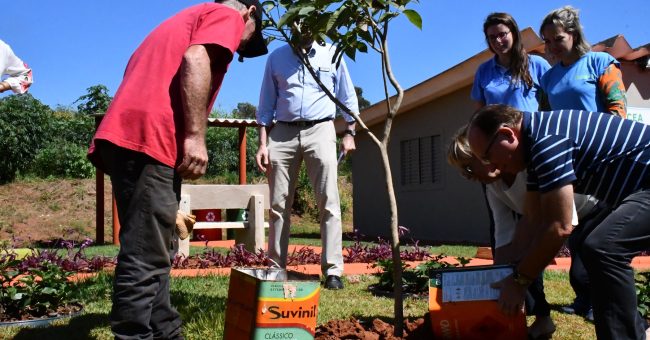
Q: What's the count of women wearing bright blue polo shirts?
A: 2